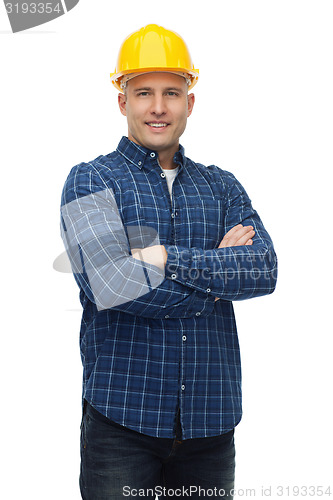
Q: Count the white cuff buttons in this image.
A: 4